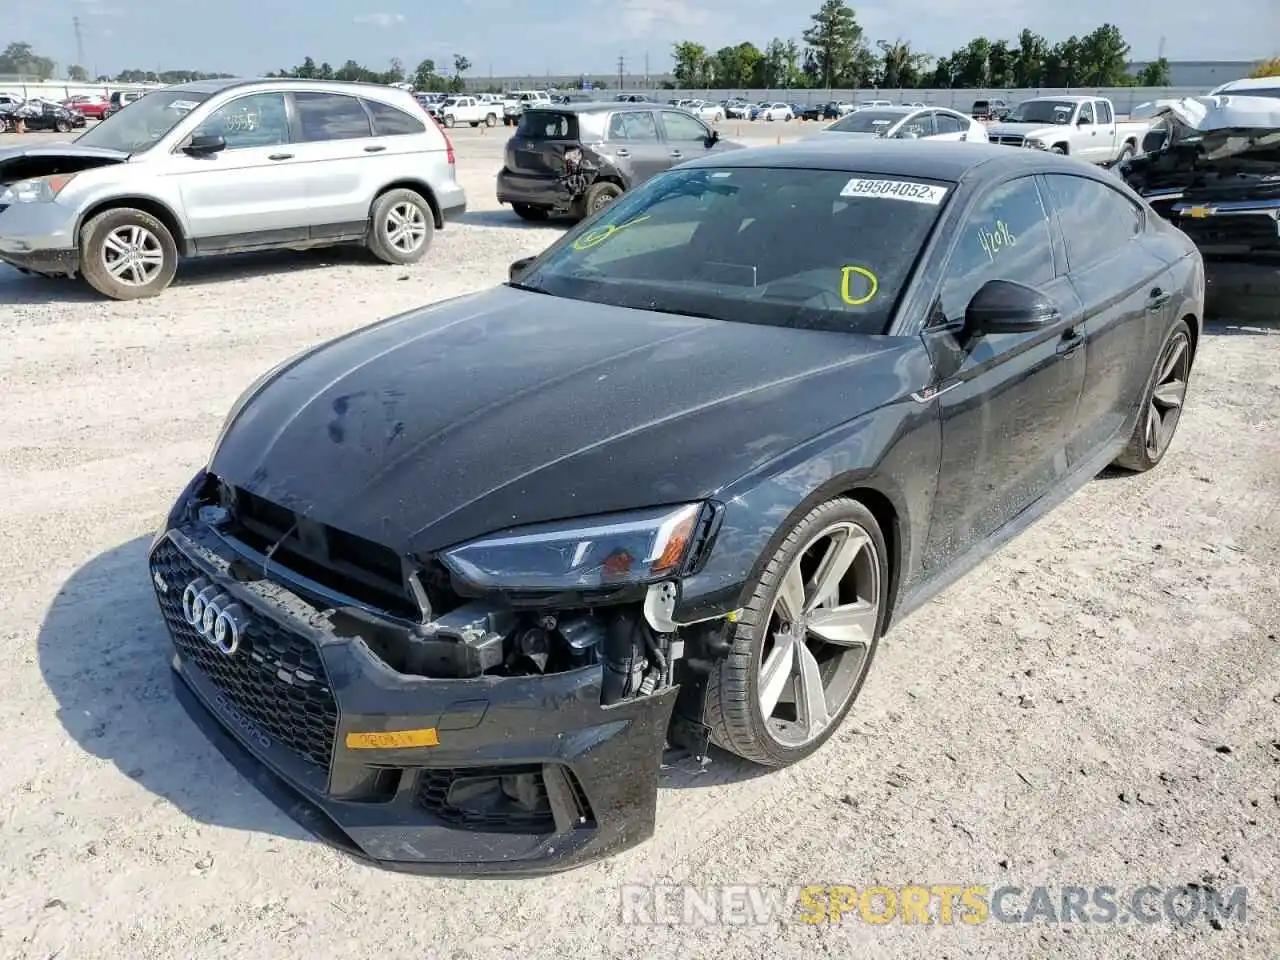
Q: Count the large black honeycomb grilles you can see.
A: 1